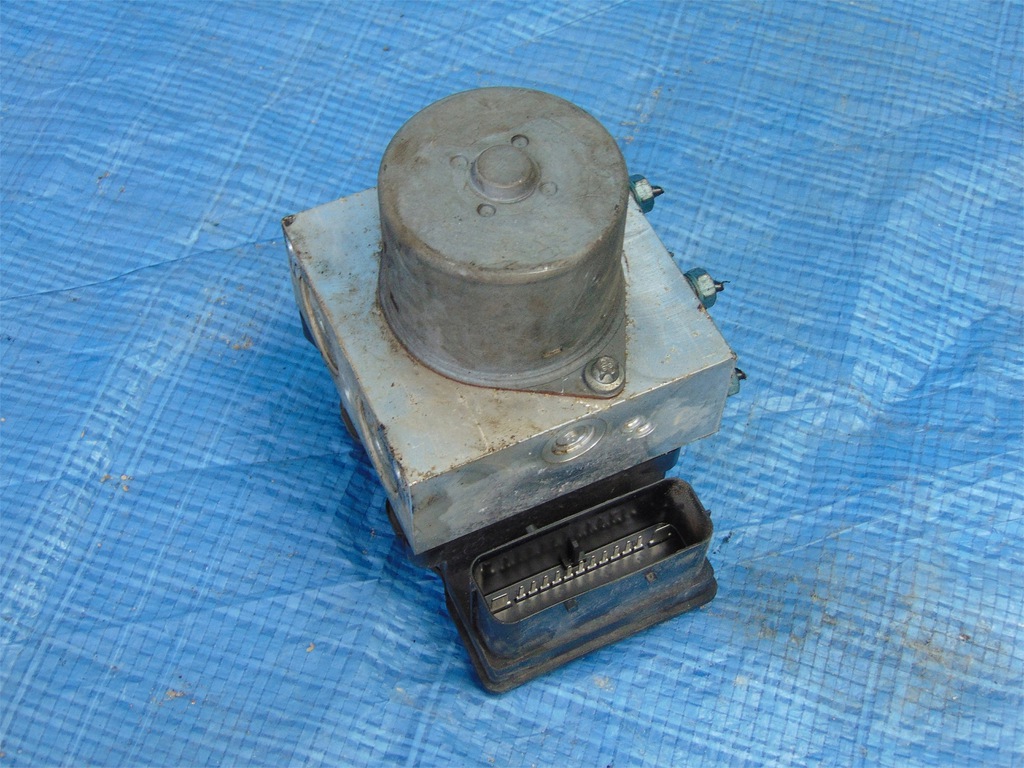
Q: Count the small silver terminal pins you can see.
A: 11